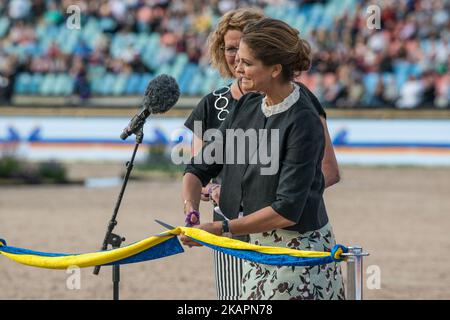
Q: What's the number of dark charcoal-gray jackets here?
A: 1